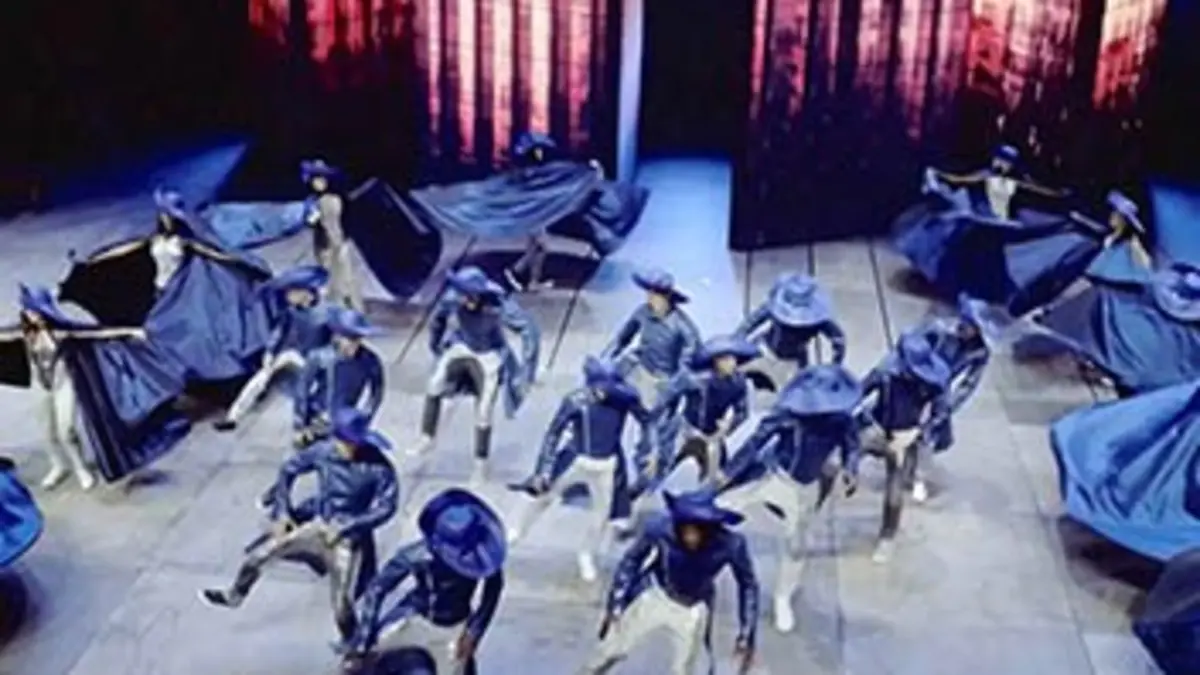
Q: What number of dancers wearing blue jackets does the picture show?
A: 13